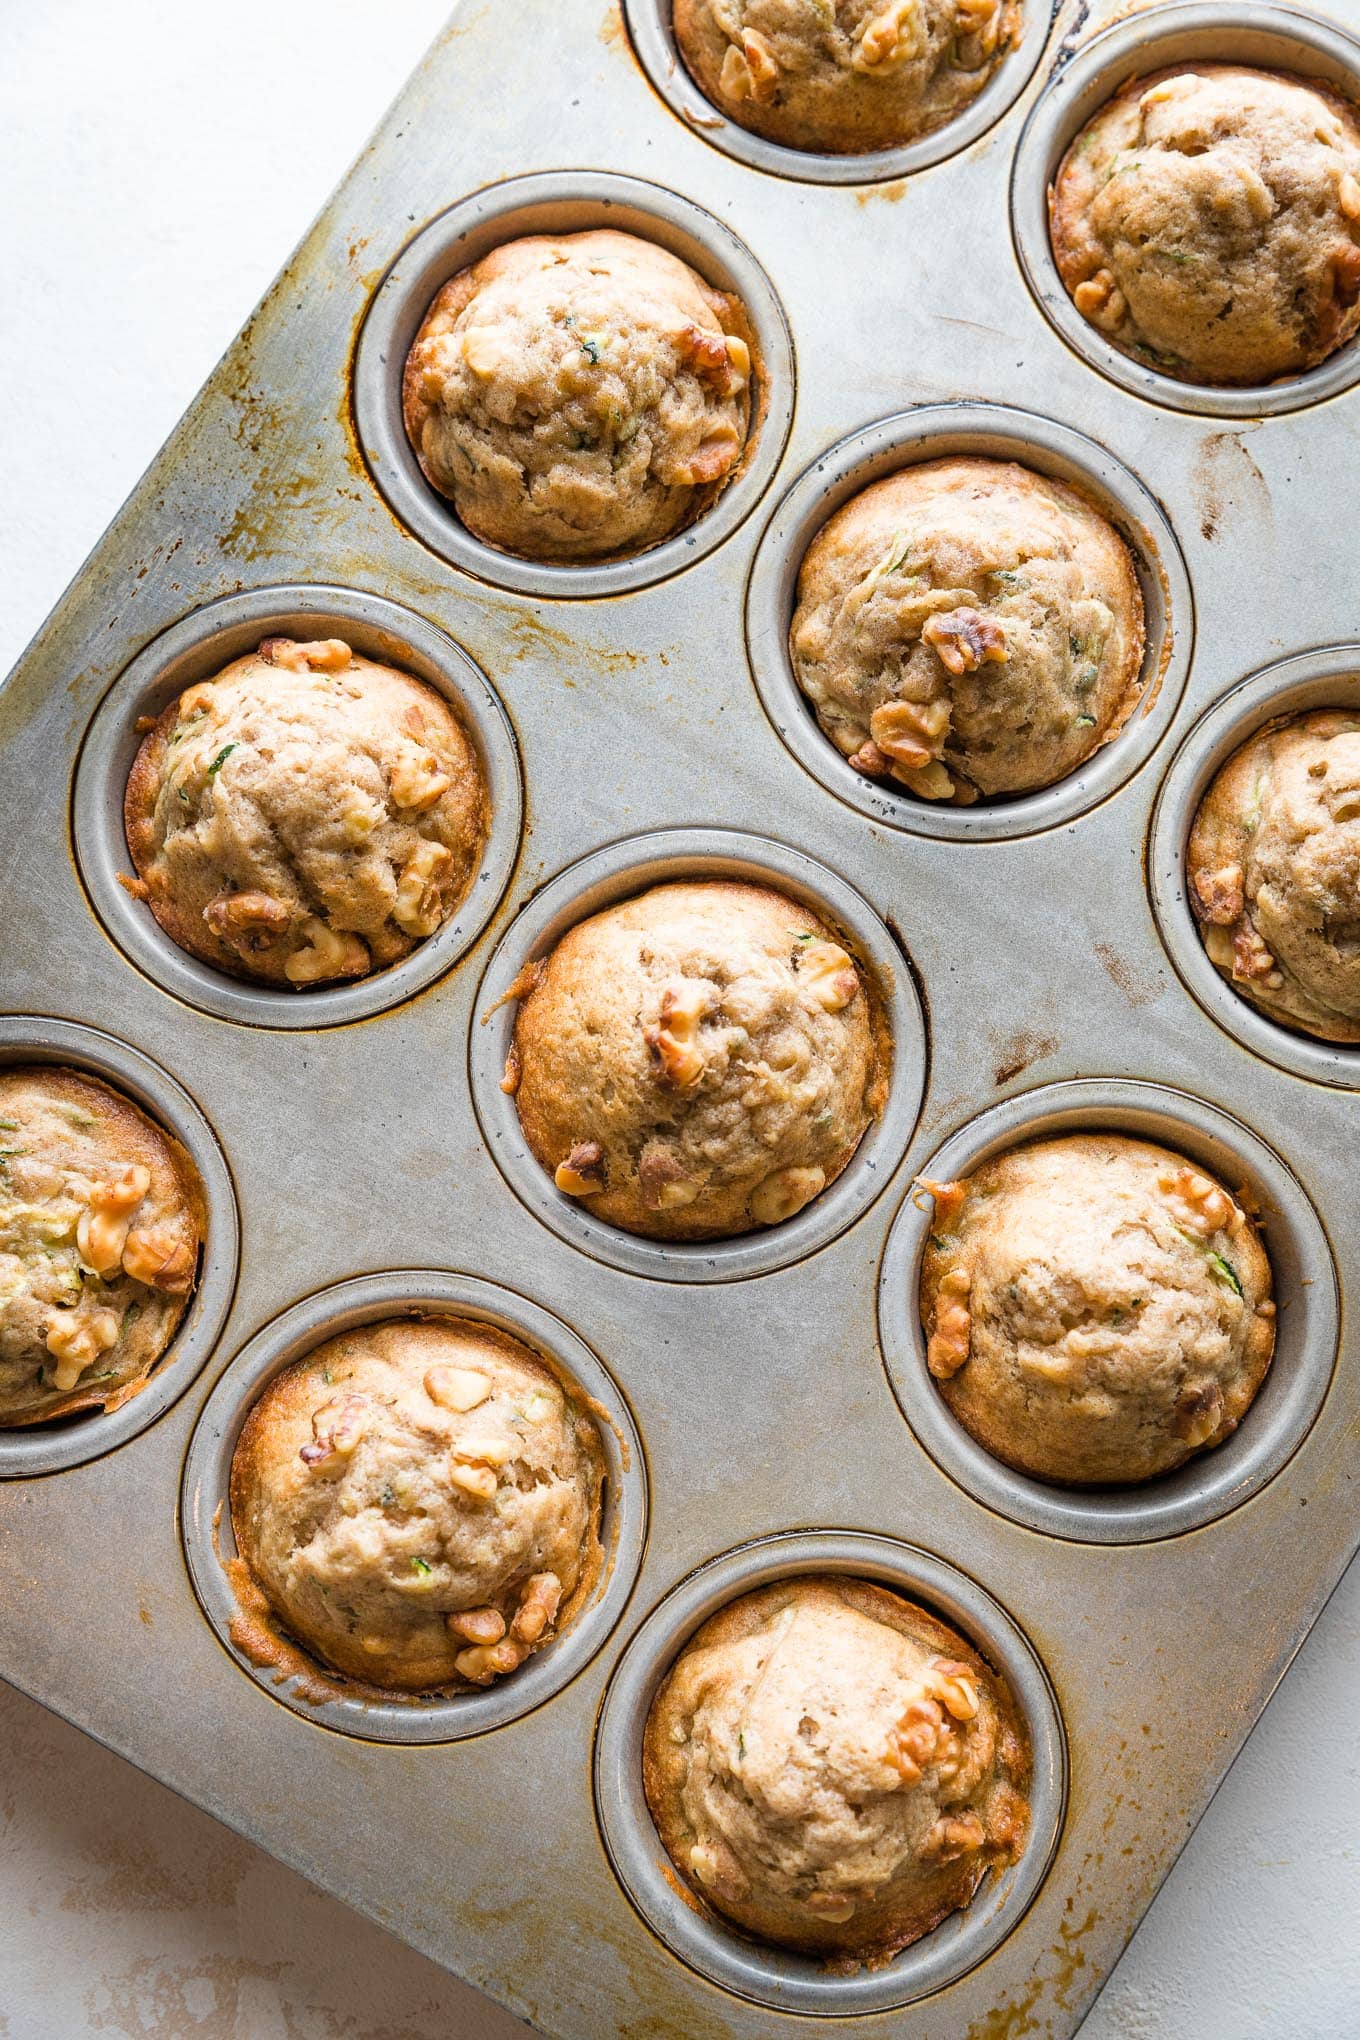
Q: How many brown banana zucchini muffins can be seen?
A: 11